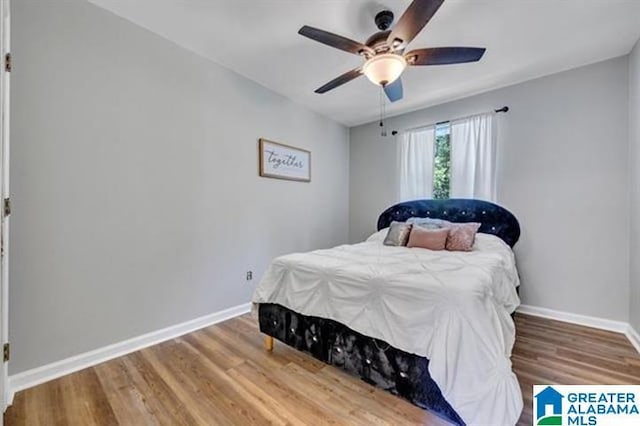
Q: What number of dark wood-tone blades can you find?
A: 5